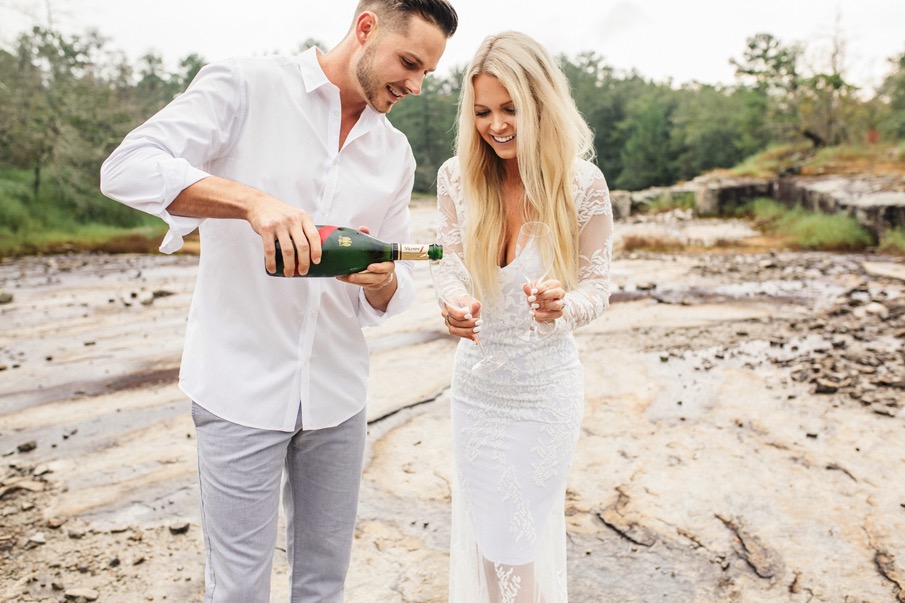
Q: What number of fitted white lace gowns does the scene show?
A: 1